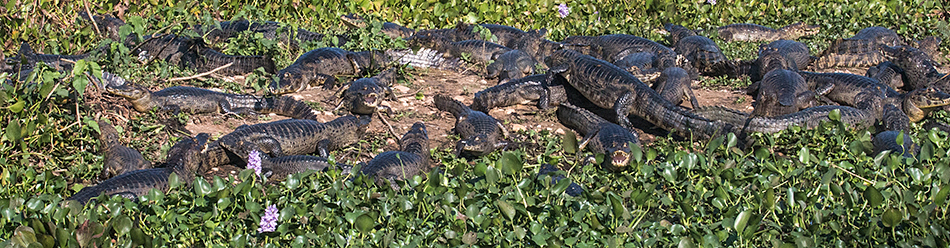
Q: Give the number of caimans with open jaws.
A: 2